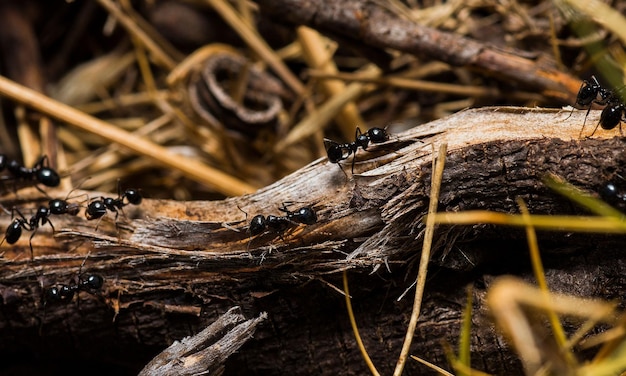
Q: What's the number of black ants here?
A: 9